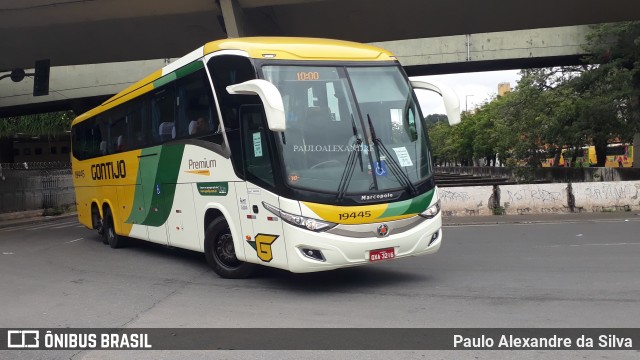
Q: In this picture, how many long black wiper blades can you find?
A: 2